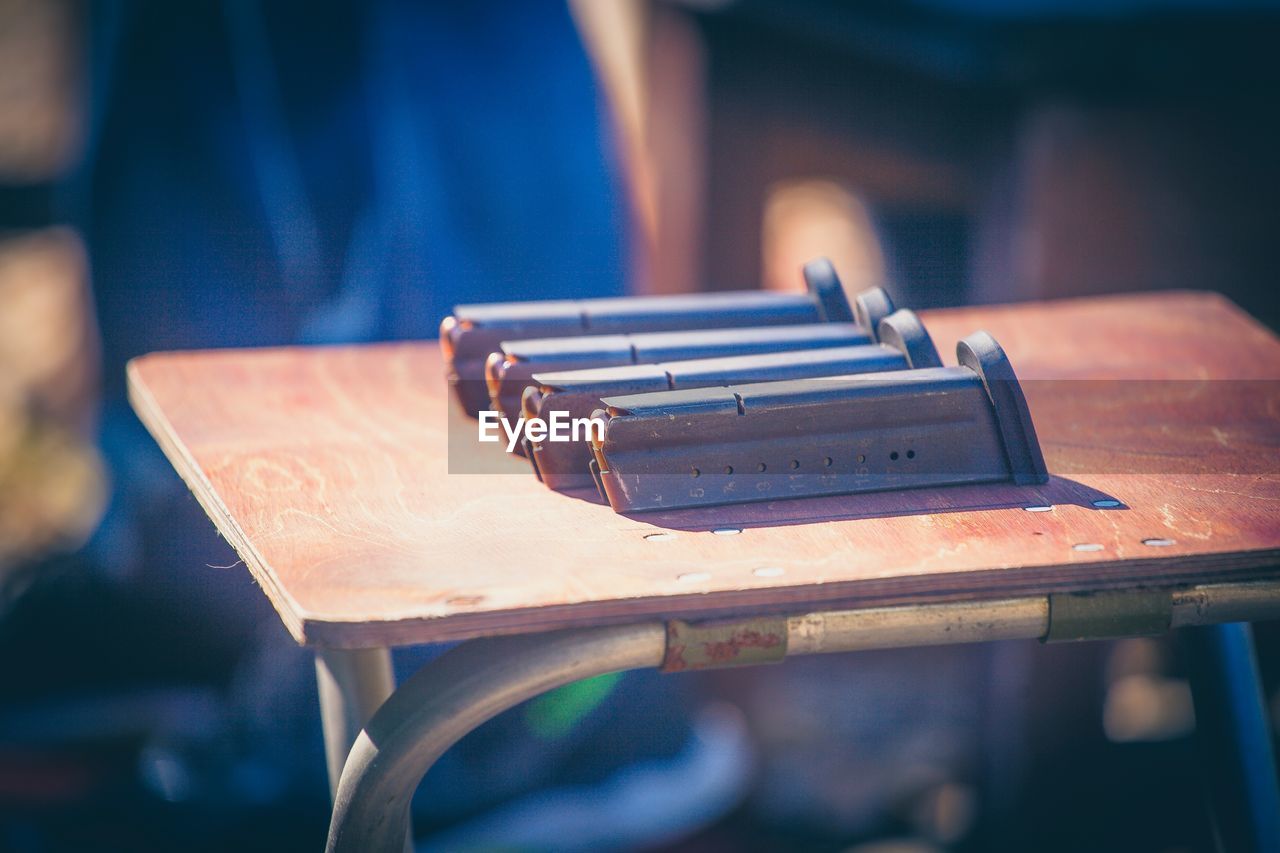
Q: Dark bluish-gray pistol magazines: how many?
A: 4